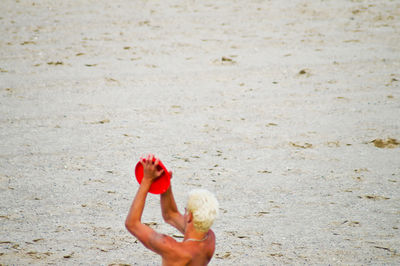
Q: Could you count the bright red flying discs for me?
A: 1